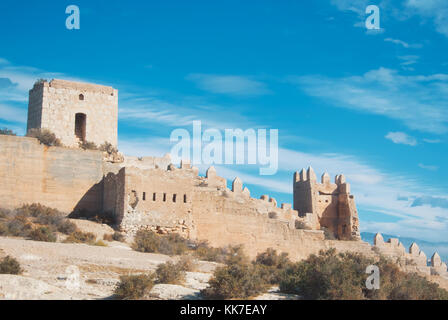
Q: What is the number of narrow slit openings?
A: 5